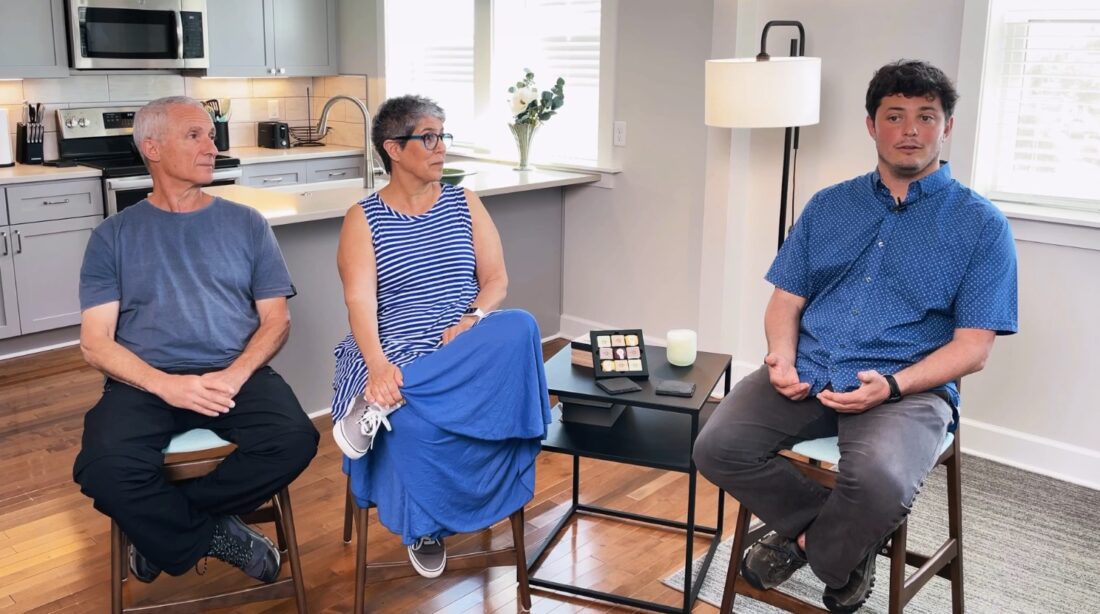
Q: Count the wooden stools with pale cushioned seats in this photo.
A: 3